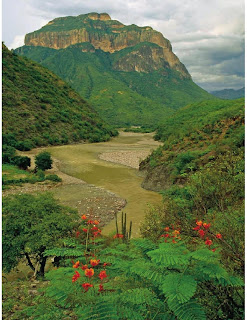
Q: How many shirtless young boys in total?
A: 0